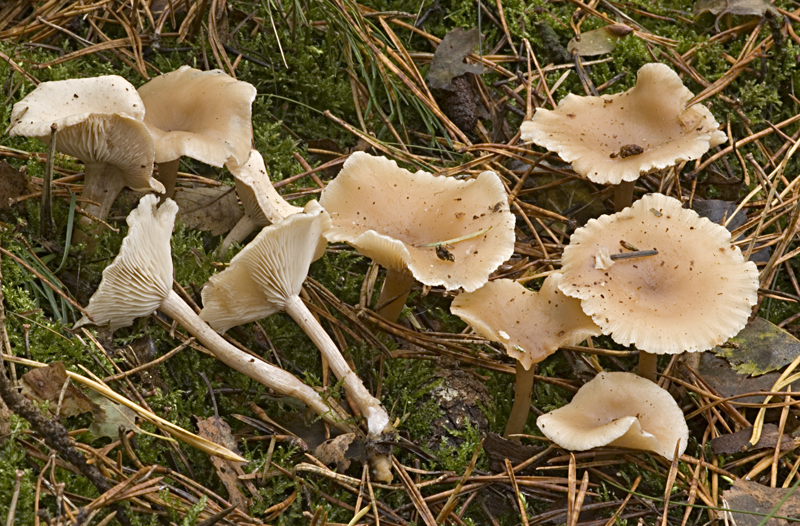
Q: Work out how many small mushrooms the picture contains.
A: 10